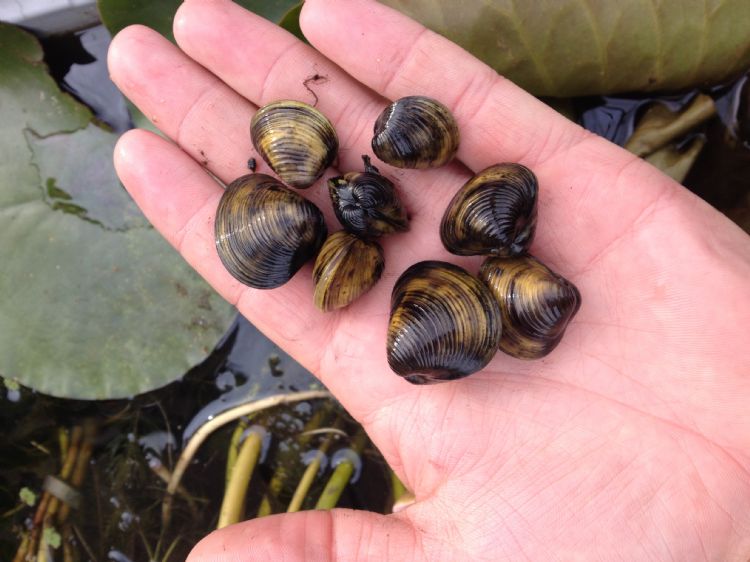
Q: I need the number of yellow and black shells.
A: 8